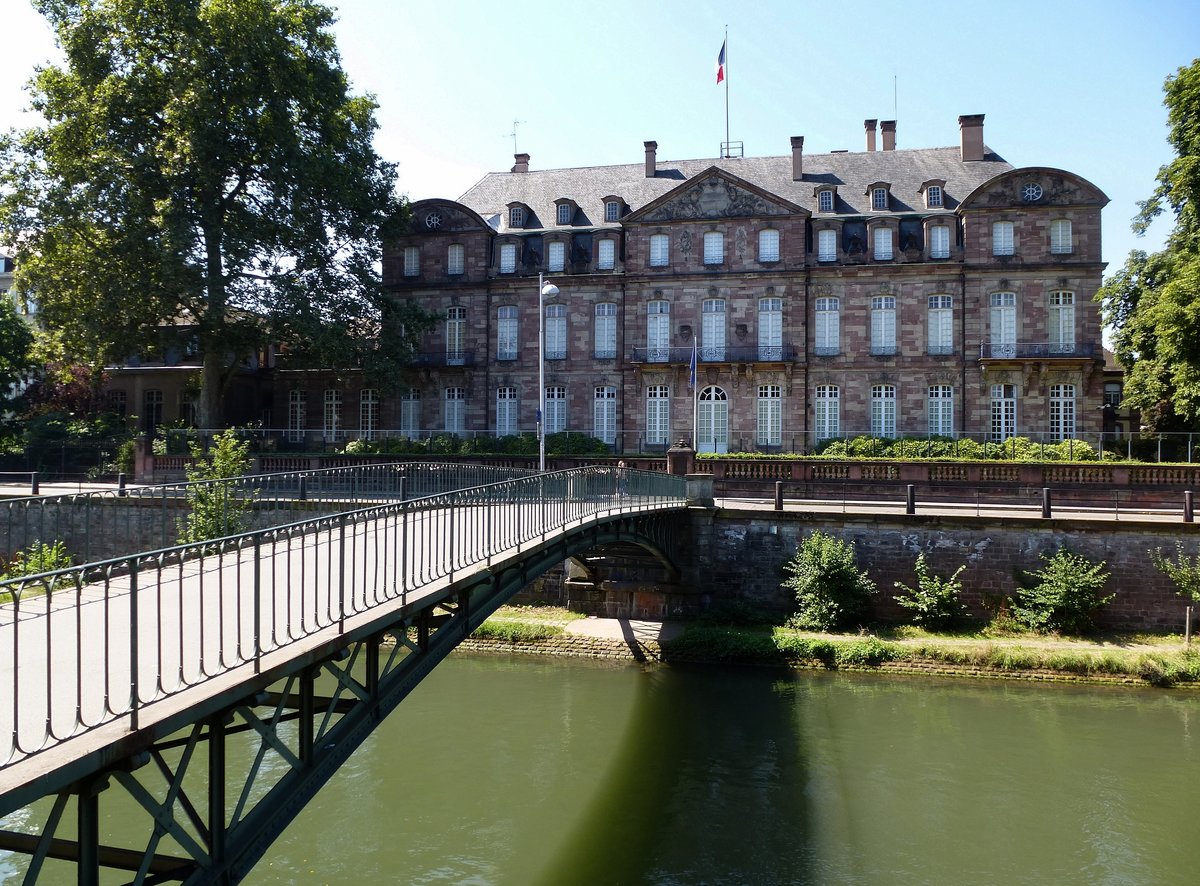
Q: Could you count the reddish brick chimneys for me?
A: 6